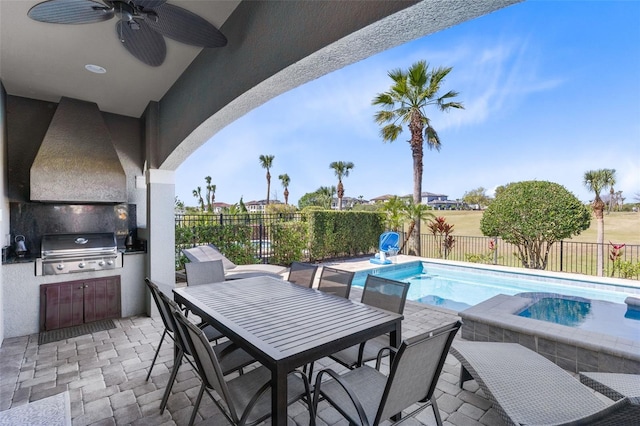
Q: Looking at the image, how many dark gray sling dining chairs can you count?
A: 8